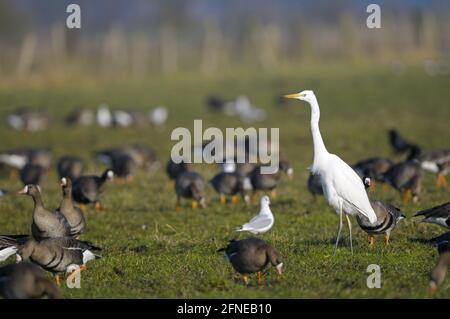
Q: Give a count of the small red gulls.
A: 0